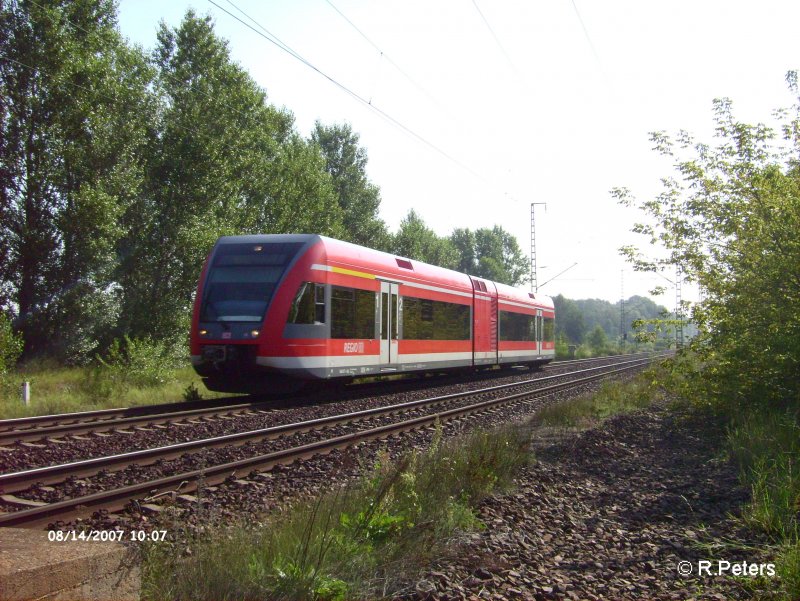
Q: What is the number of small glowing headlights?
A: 3